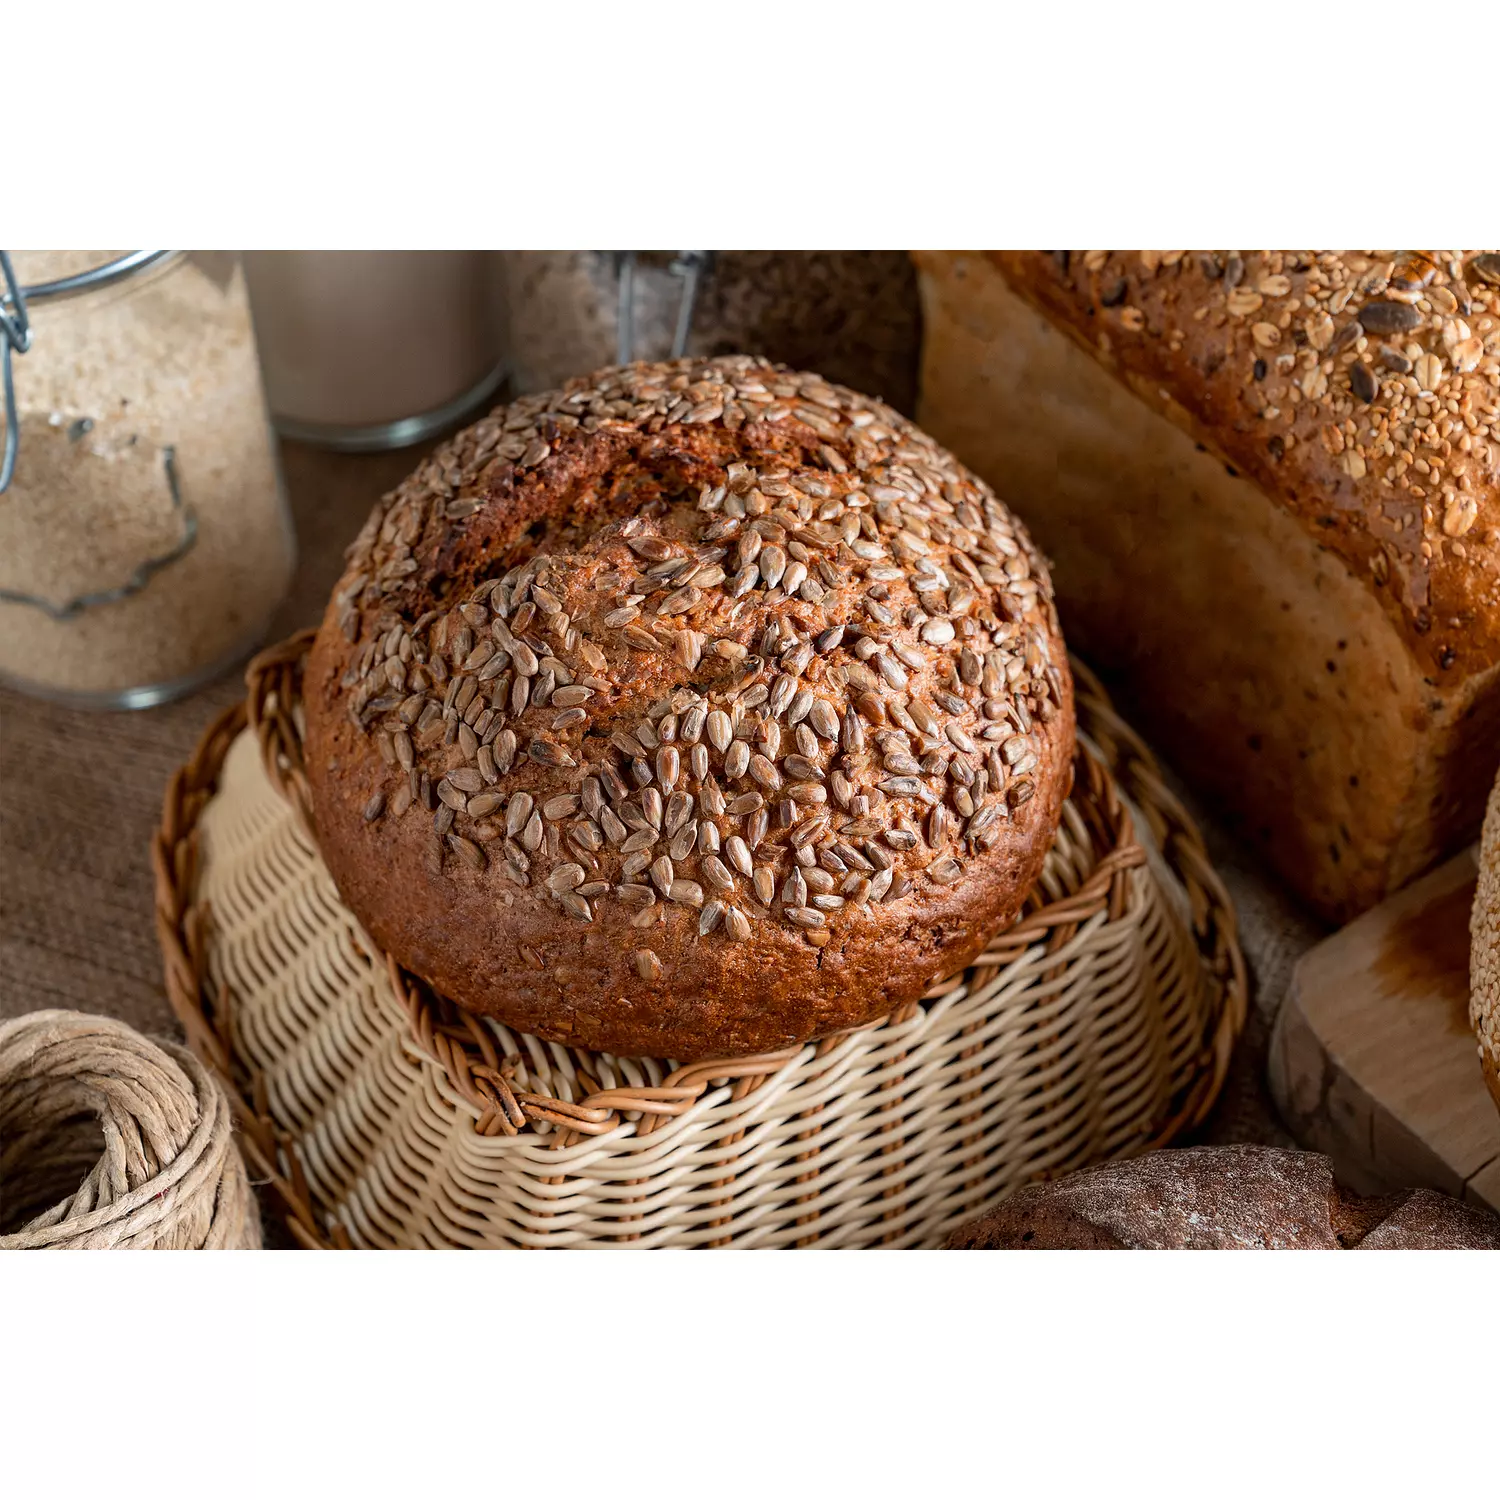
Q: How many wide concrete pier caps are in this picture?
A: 0